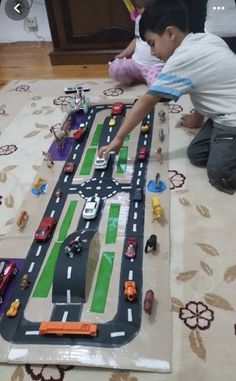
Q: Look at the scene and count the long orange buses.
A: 1